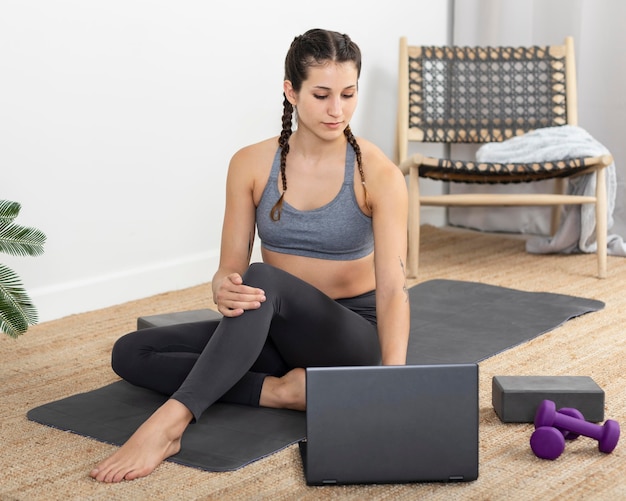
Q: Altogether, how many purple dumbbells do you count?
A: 2